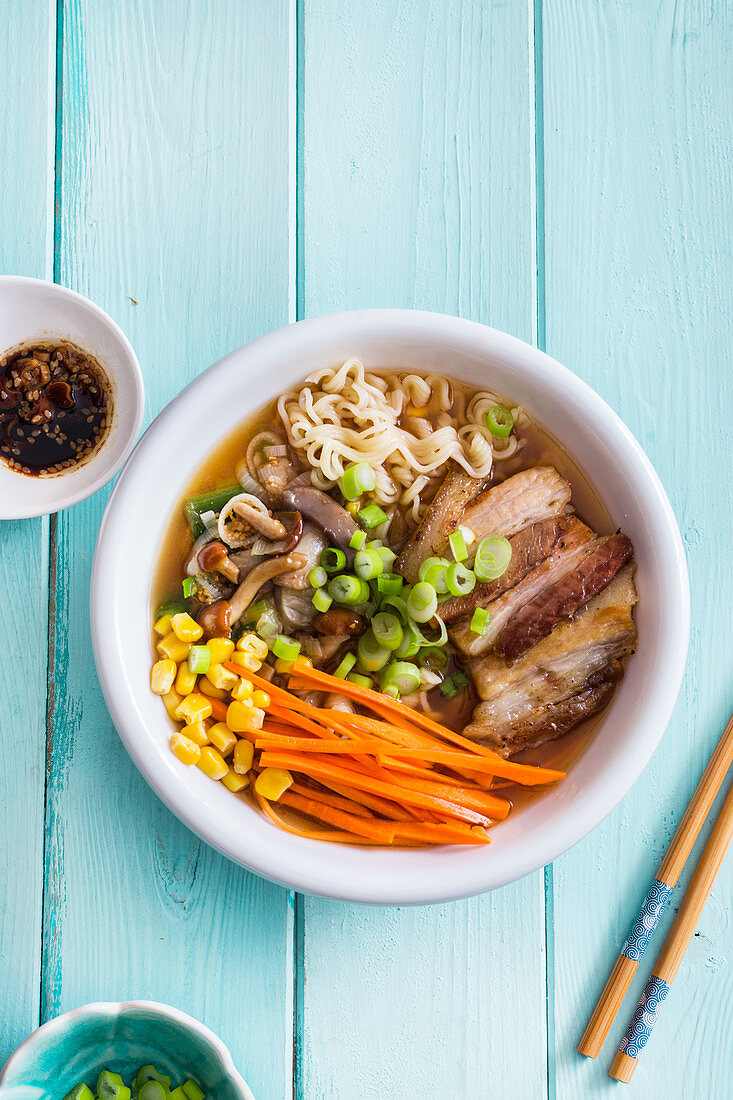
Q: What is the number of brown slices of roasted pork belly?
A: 3